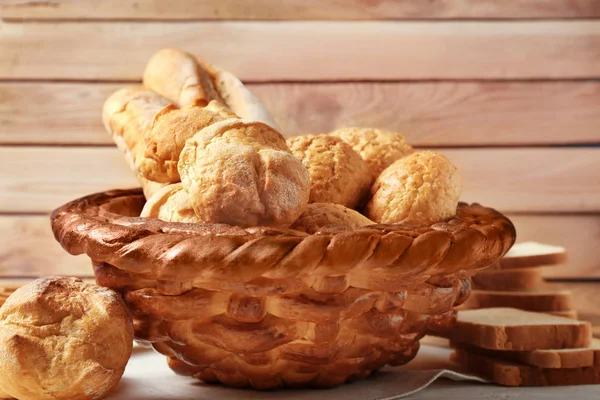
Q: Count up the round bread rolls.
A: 8